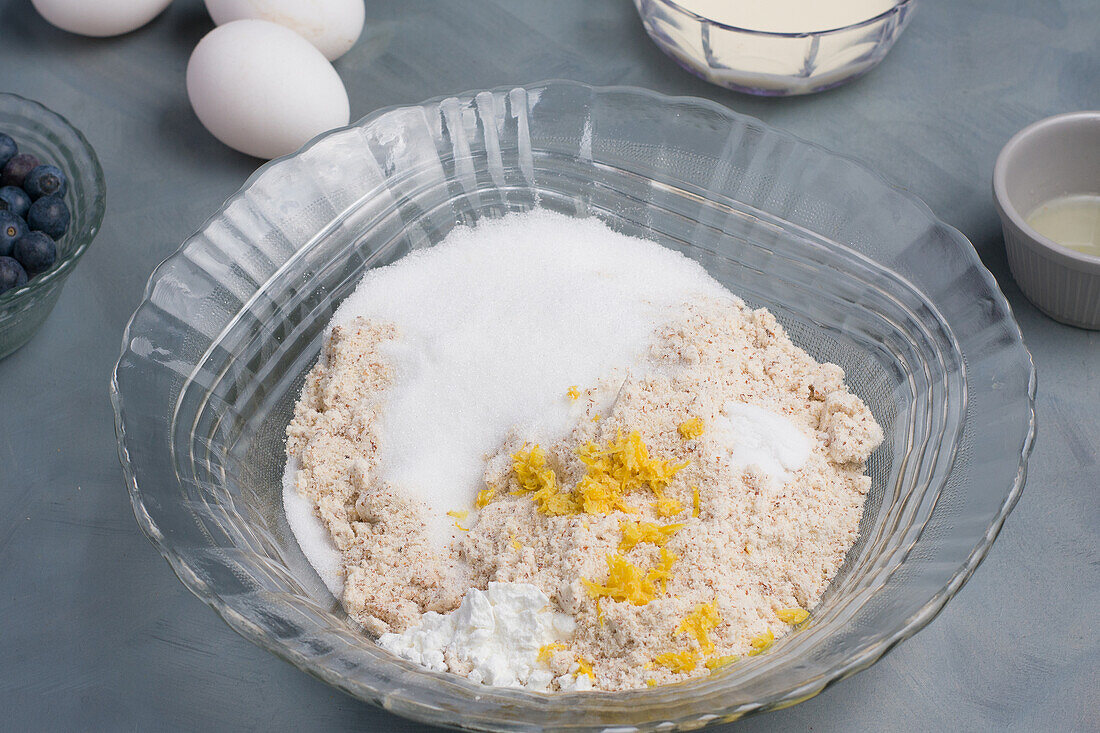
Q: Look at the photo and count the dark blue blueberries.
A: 8